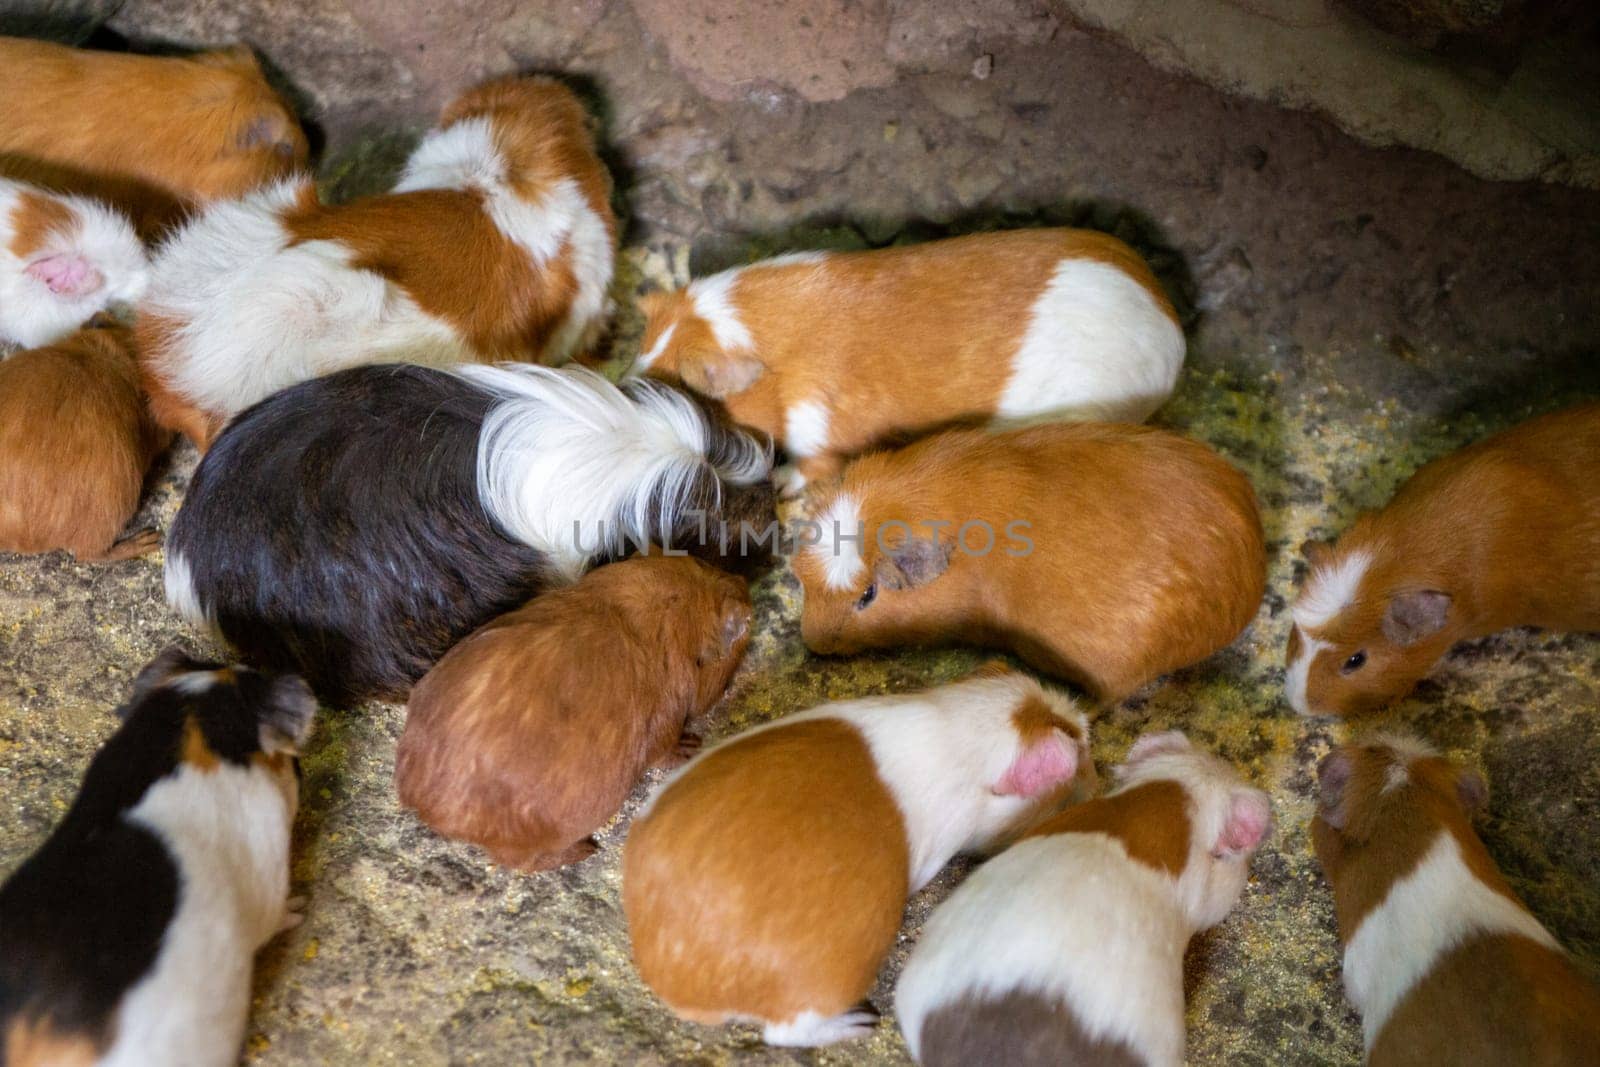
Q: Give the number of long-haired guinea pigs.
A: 1